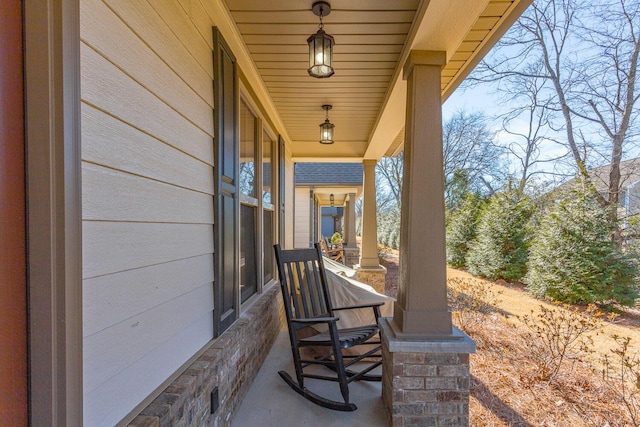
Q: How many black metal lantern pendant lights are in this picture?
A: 2